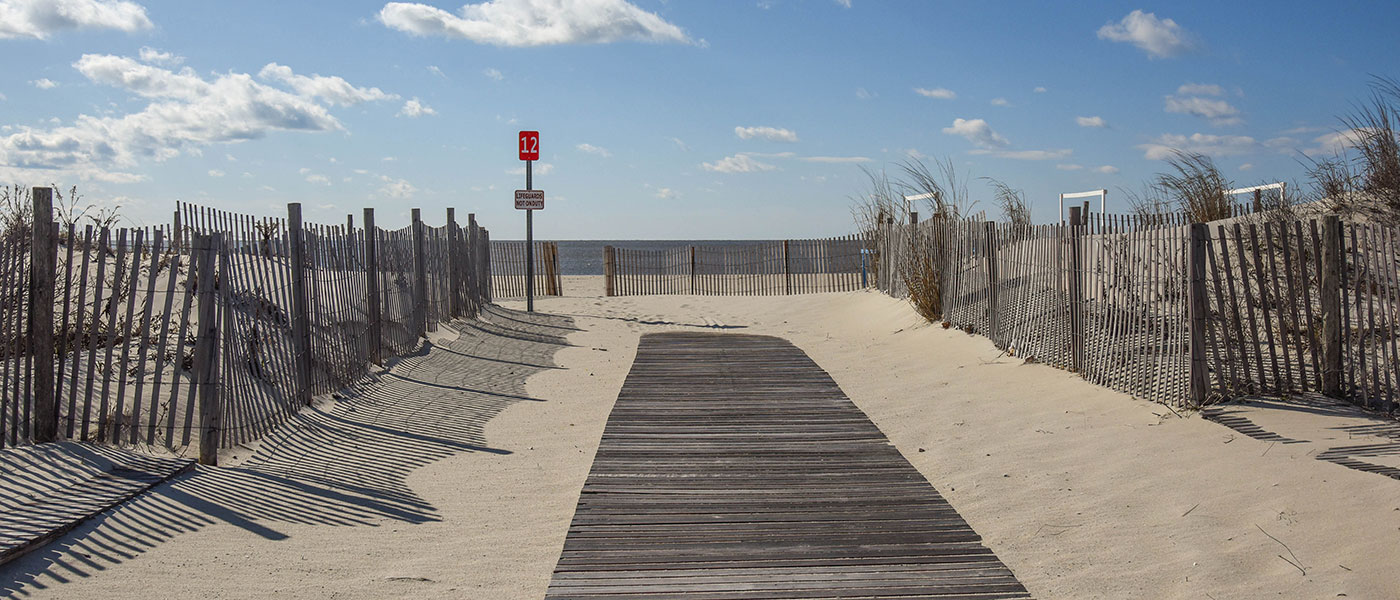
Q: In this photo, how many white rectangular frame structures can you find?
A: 3